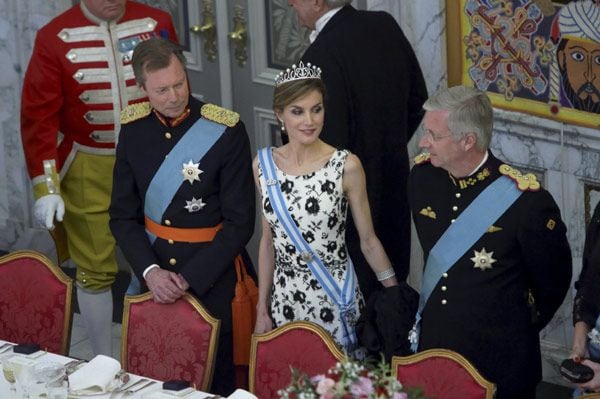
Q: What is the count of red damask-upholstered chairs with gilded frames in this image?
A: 4